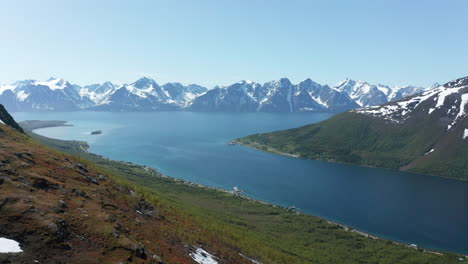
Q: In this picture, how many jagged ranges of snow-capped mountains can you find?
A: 1